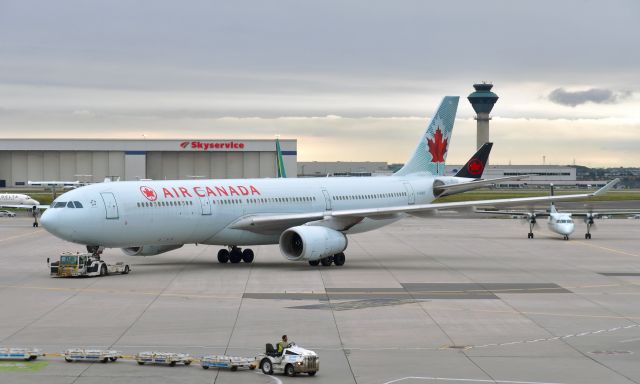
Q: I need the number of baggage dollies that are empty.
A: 4